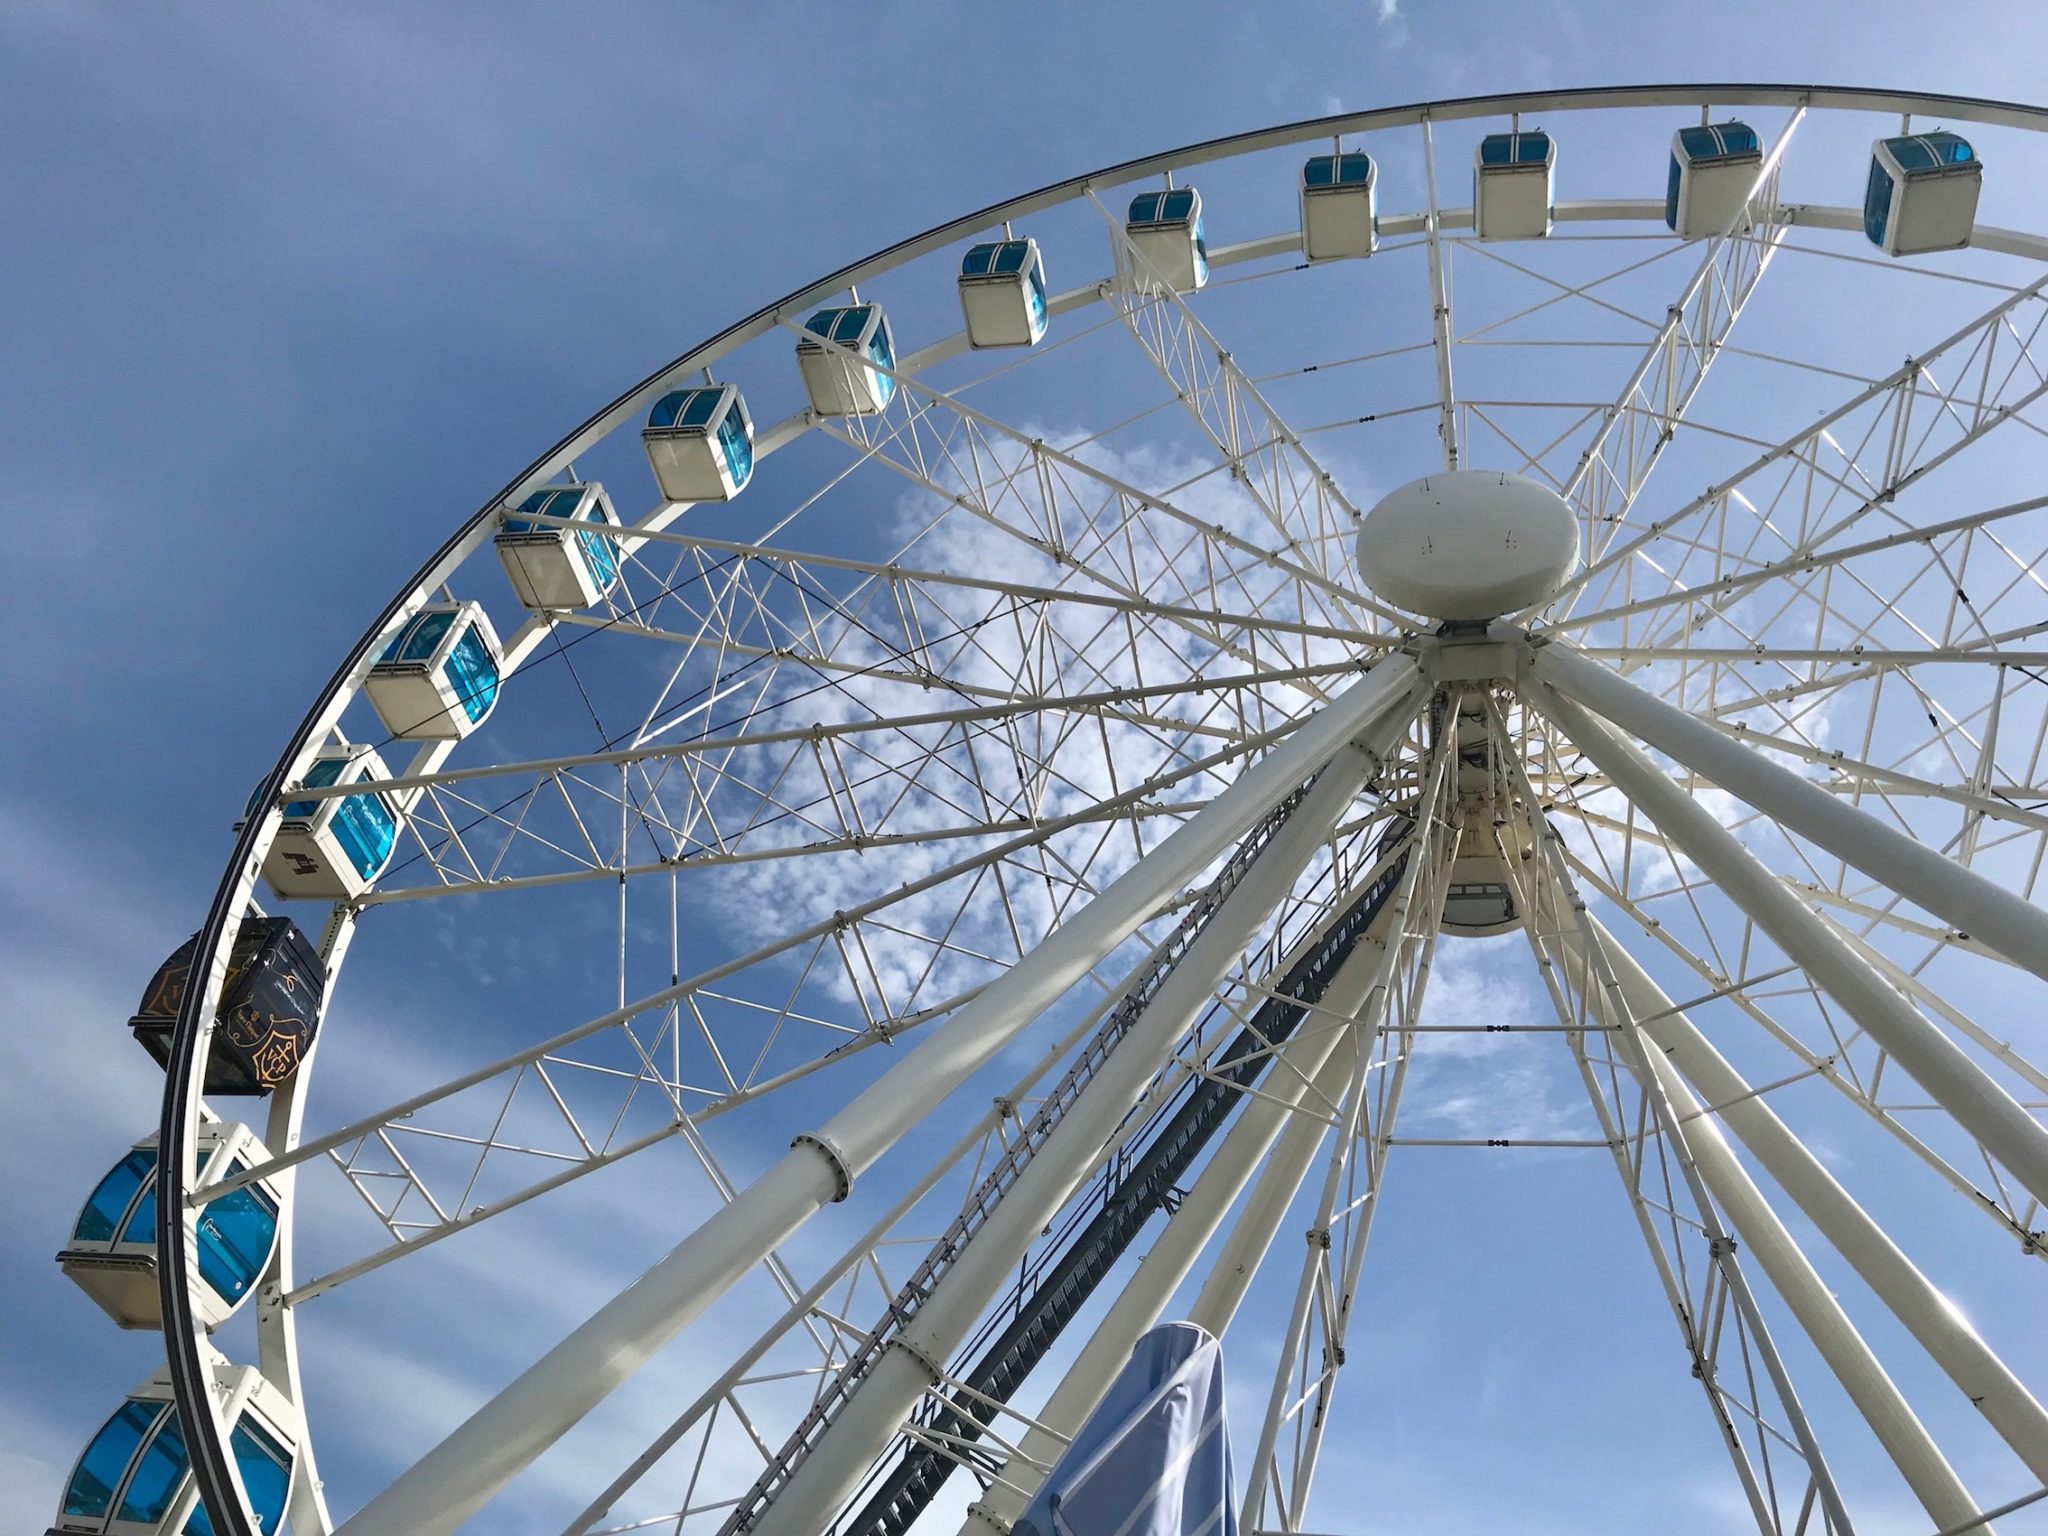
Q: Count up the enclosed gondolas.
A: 14